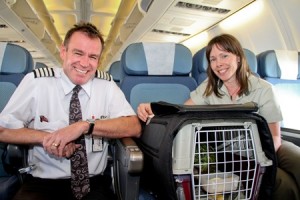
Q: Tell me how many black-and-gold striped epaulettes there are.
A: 2